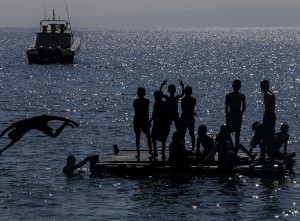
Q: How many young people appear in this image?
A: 13